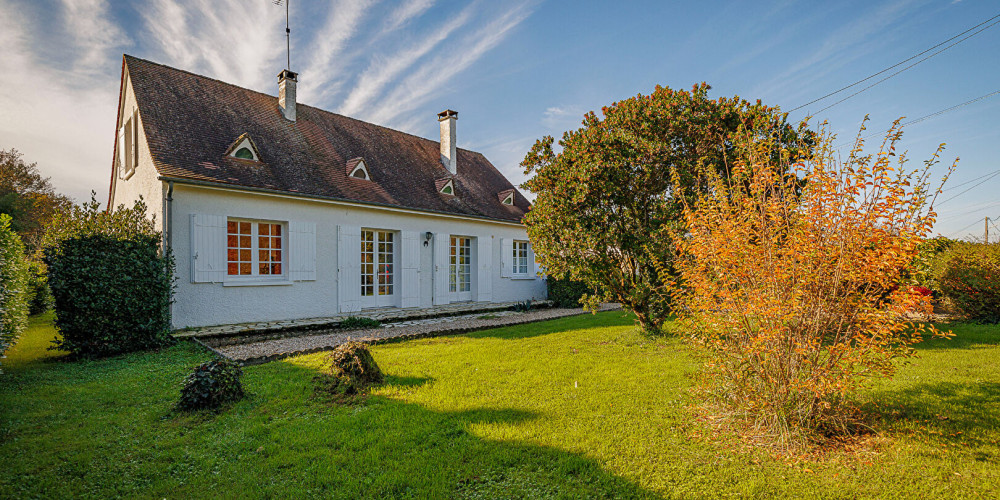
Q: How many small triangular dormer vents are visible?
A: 4